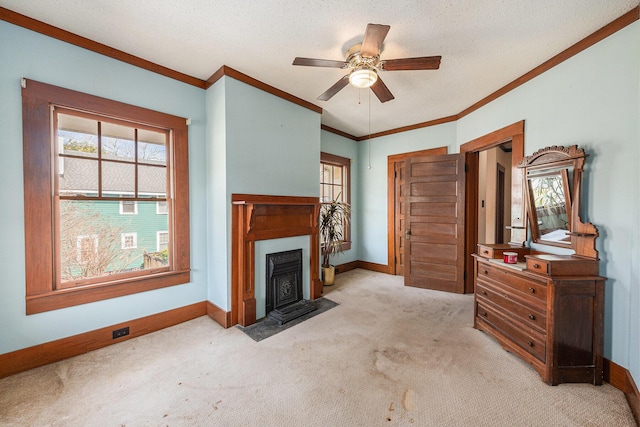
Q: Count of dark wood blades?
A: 5